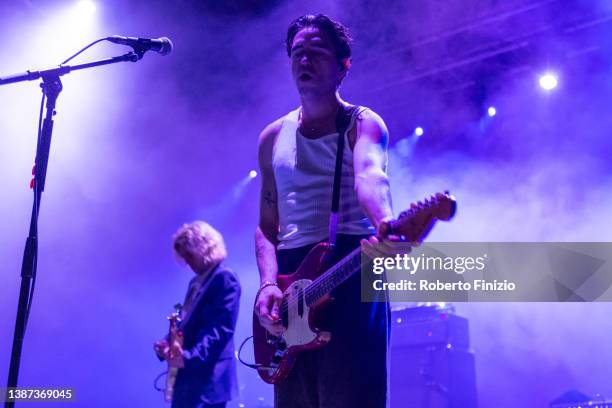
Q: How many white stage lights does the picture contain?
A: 5